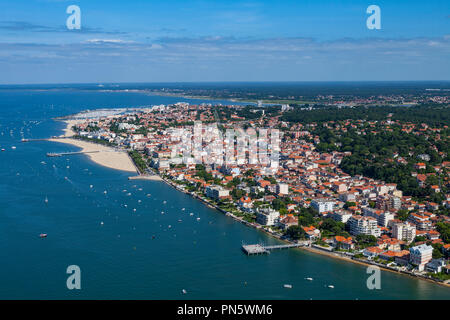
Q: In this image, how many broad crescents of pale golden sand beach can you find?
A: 1